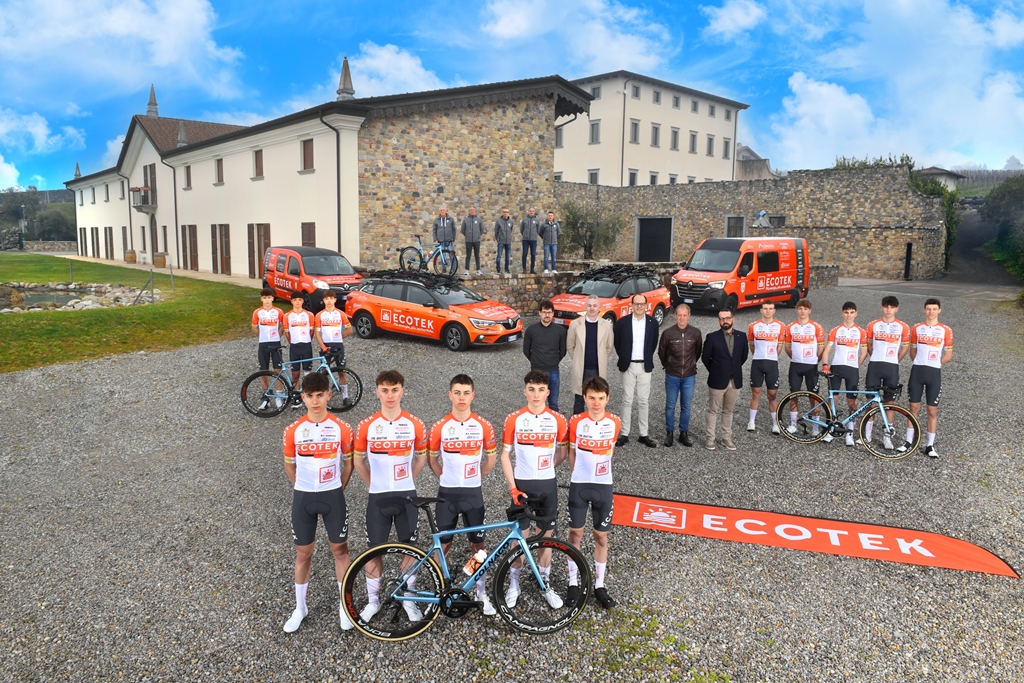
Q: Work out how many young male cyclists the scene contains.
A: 13